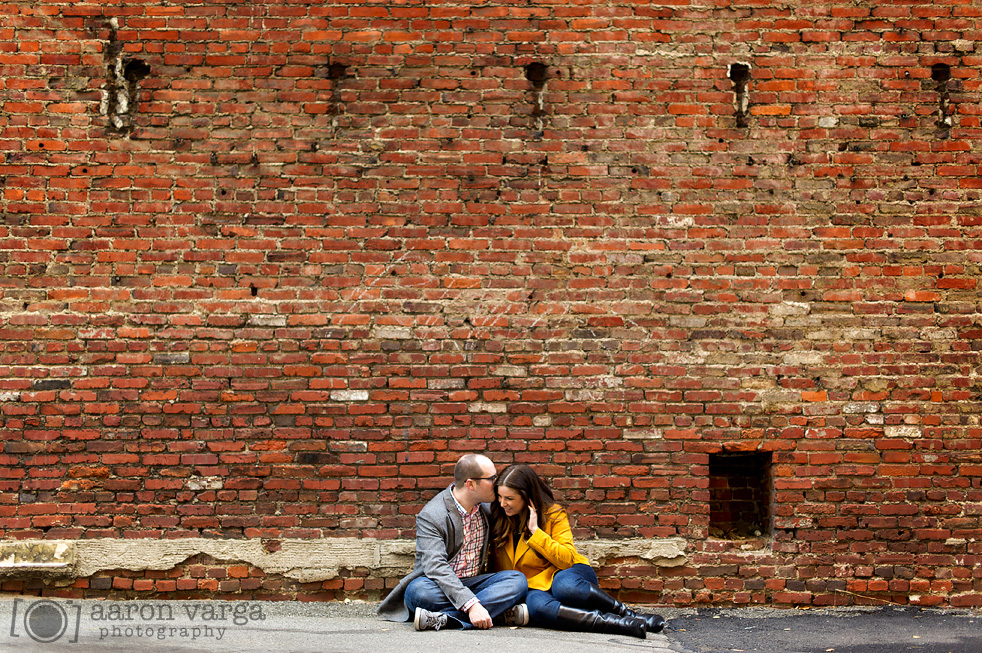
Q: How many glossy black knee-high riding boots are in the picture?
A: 2